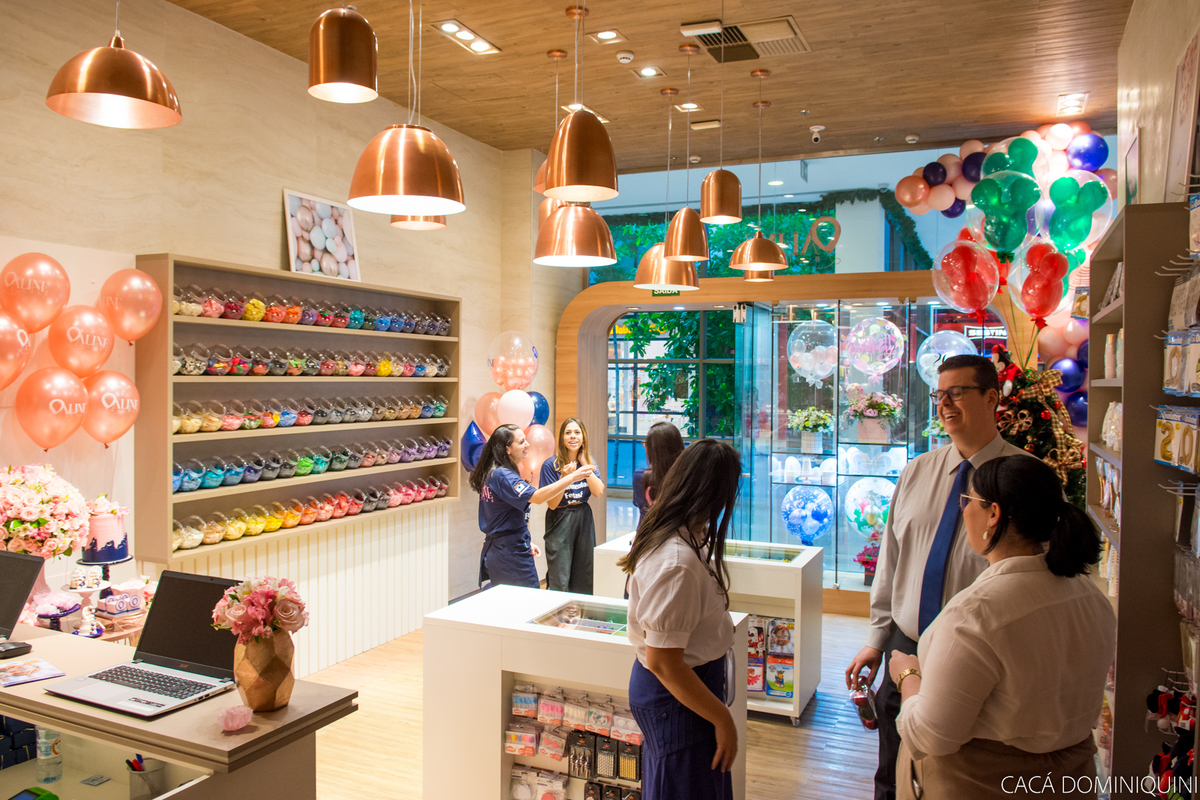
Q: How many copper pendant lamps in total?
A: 13